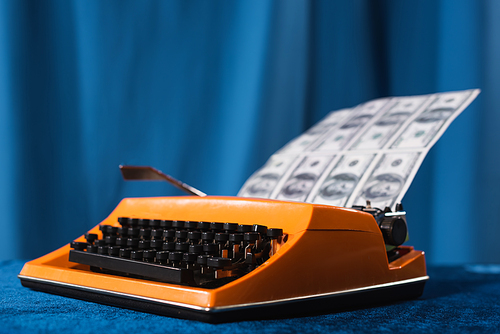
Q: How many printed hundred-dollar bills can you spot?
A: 8